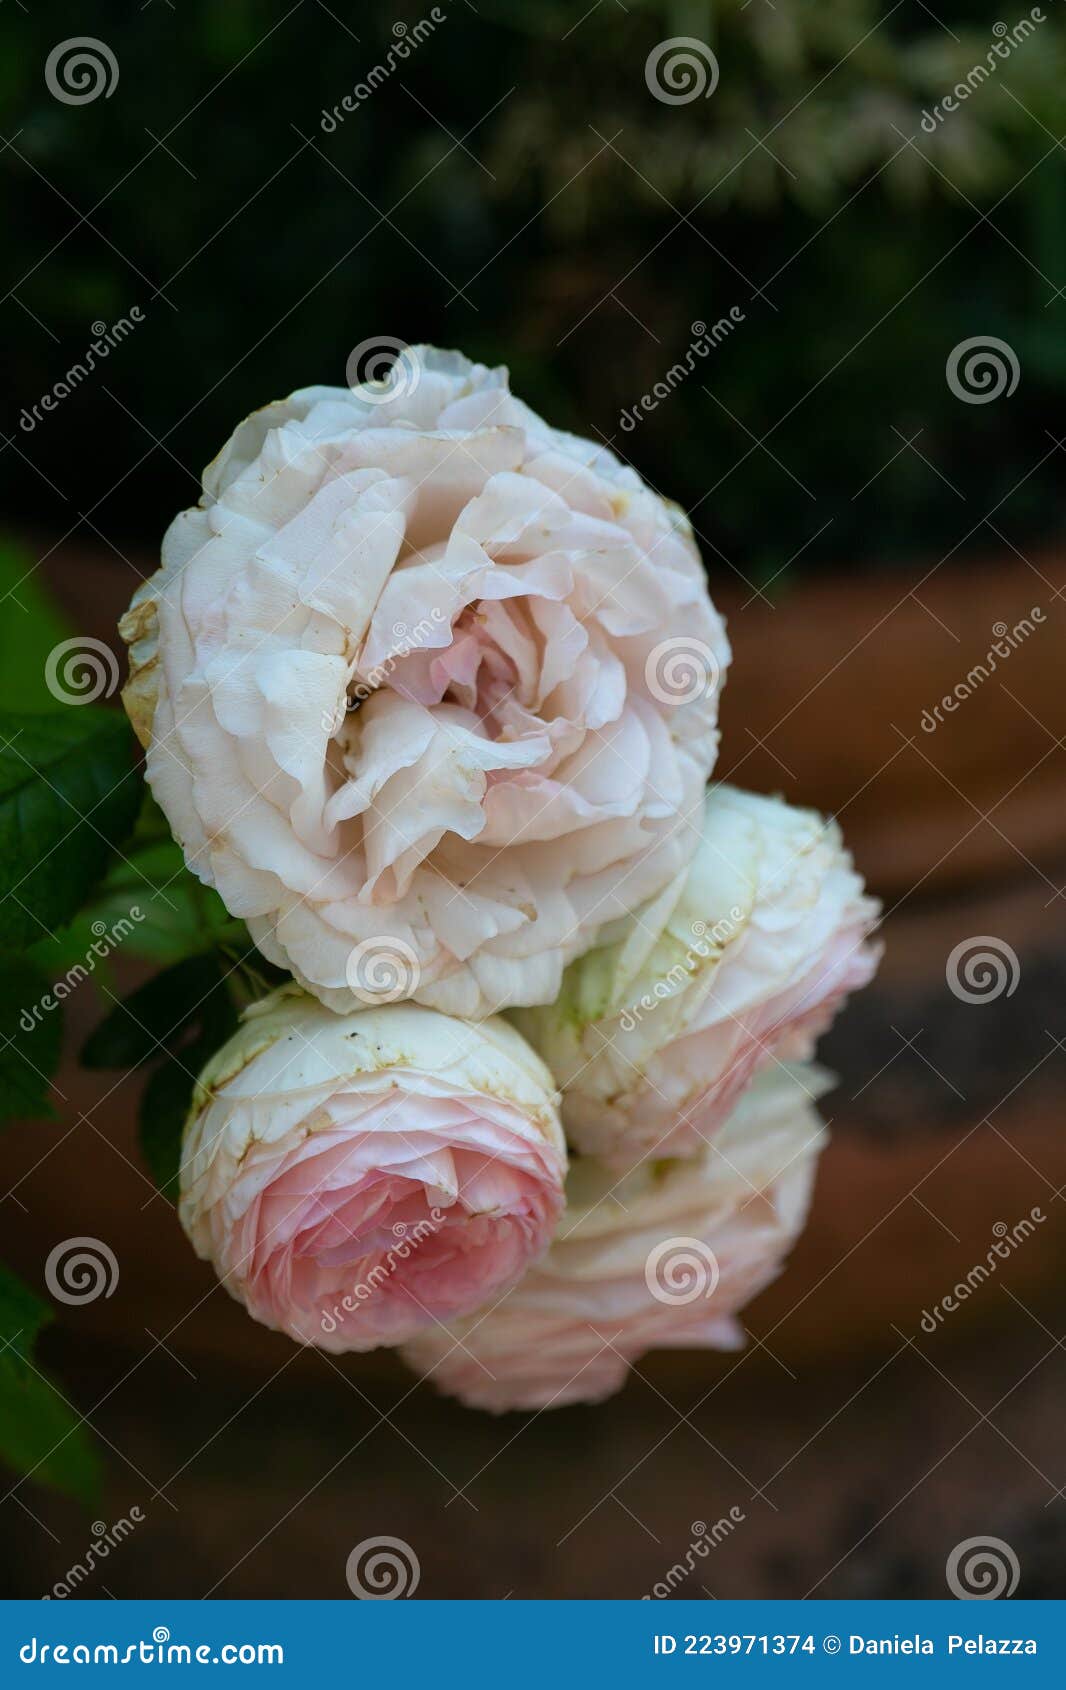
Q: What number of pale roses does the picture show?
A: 4